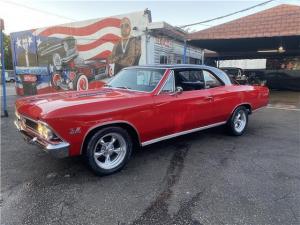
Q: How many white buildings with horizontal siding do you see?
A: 1